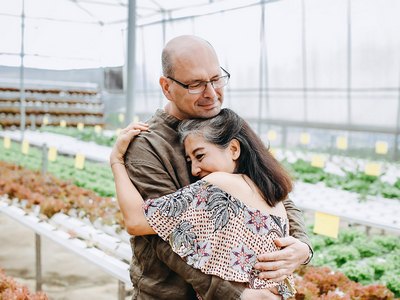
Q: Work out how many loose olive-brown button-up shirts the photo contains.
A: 1